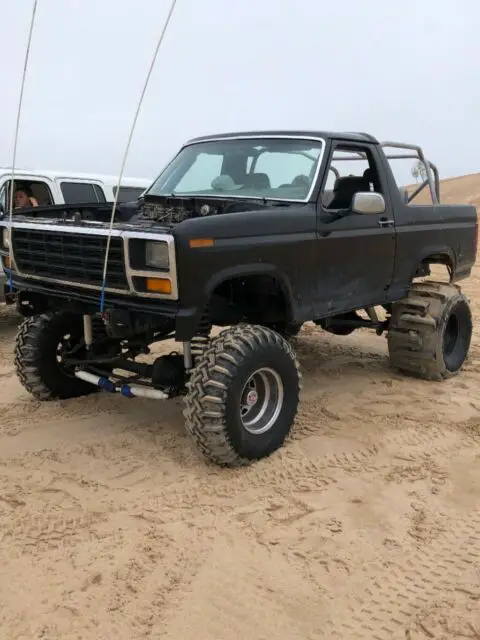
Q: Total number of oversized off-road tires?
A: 3